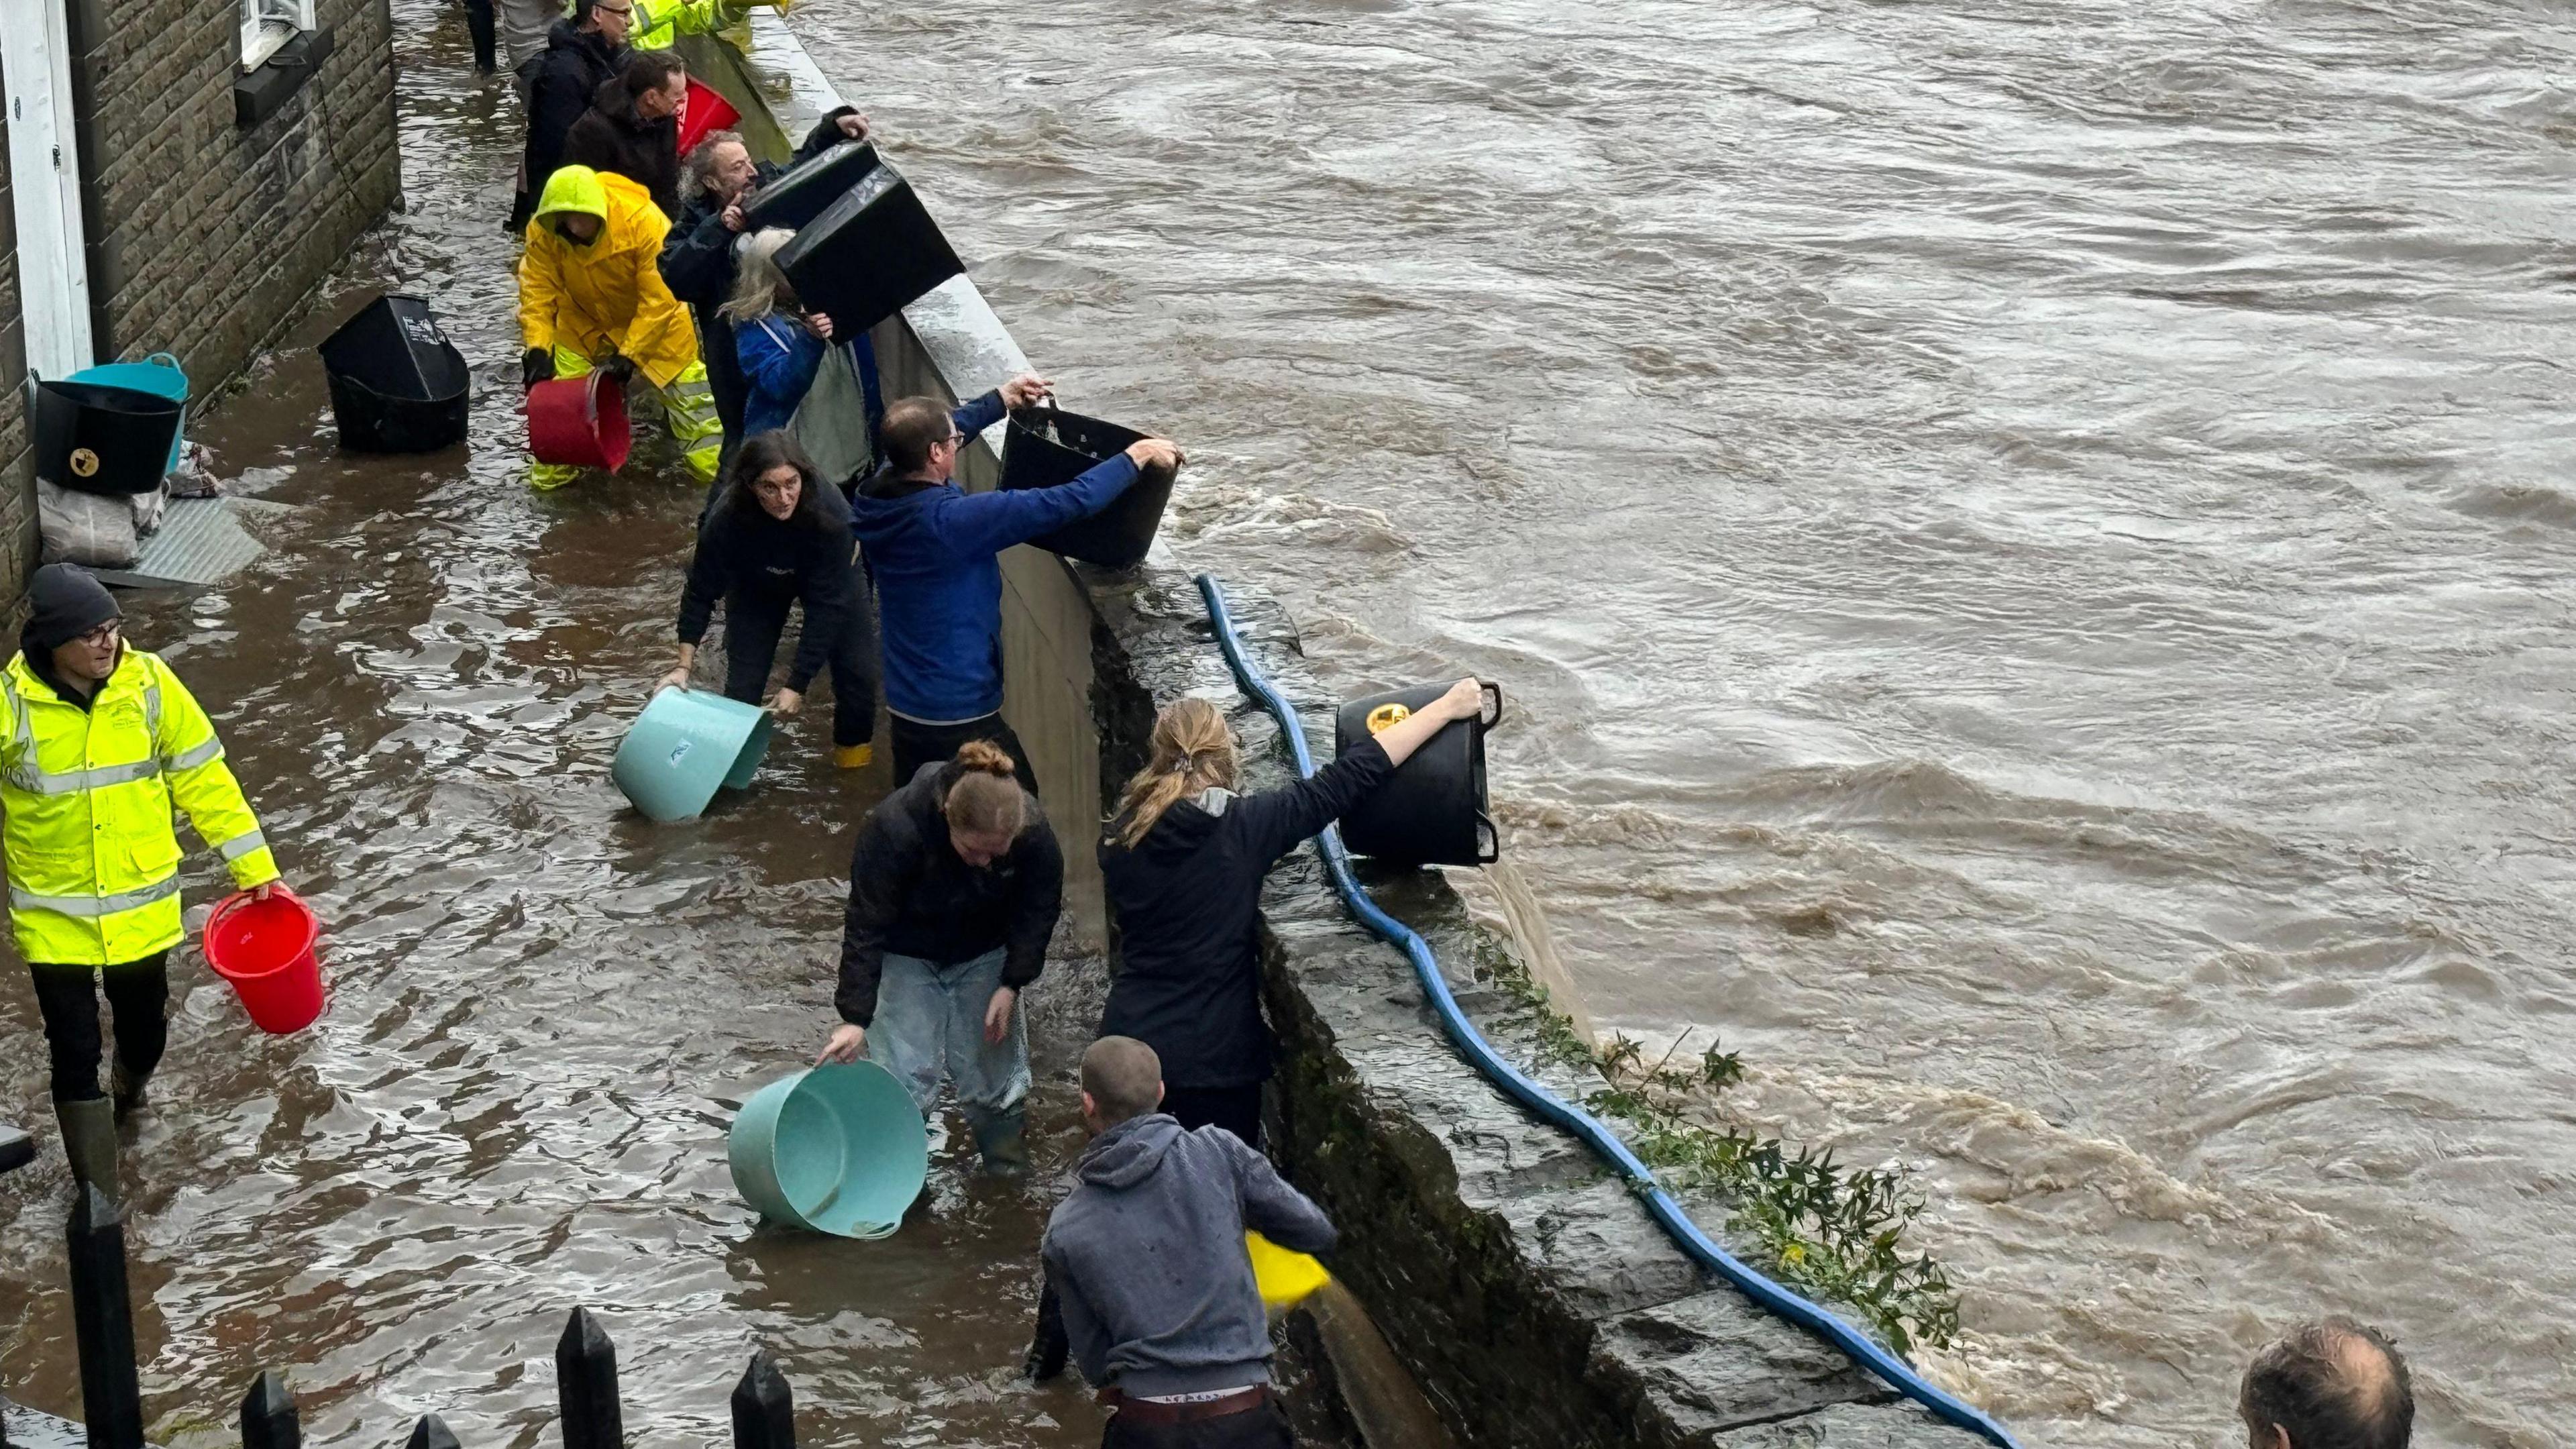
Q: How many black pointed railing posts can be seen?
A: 5